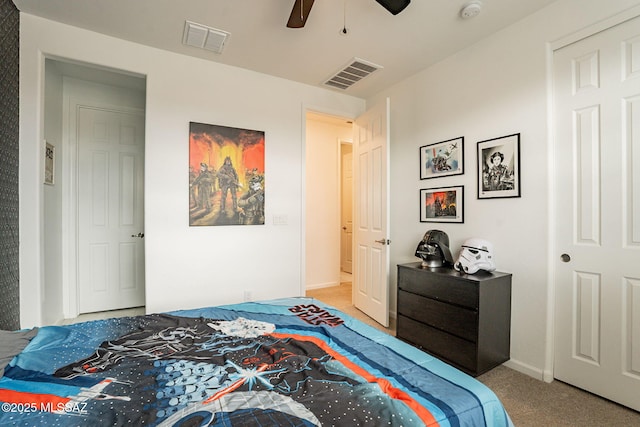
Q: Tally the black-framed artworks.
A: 3